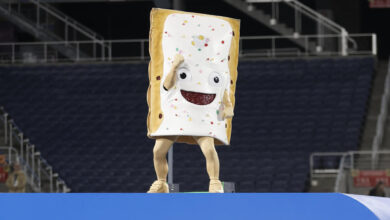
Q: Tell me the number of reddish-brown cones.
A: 0